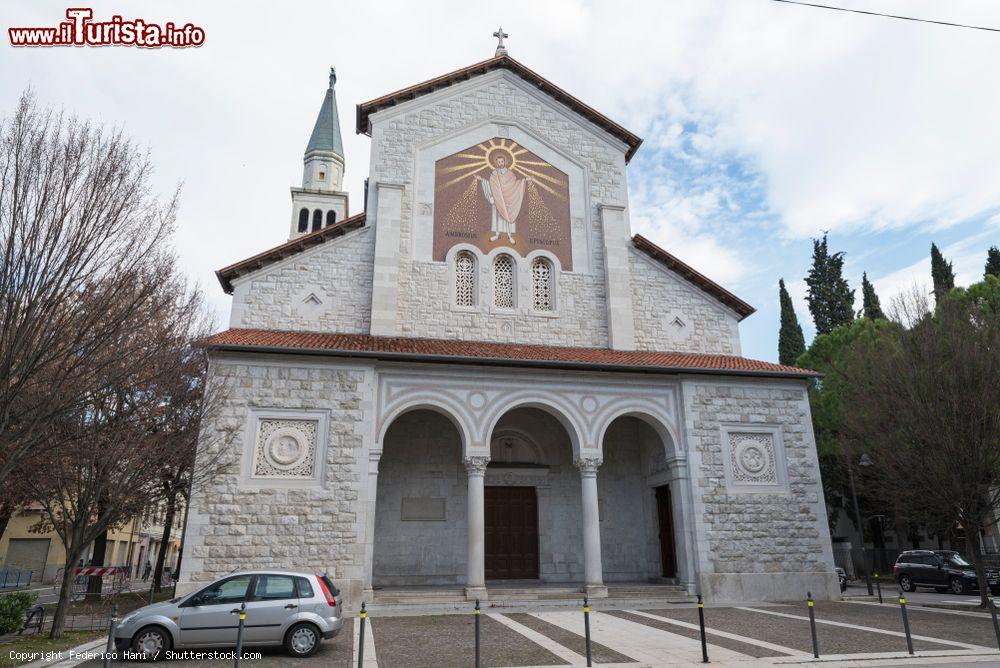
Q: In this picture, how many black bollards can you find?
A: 10